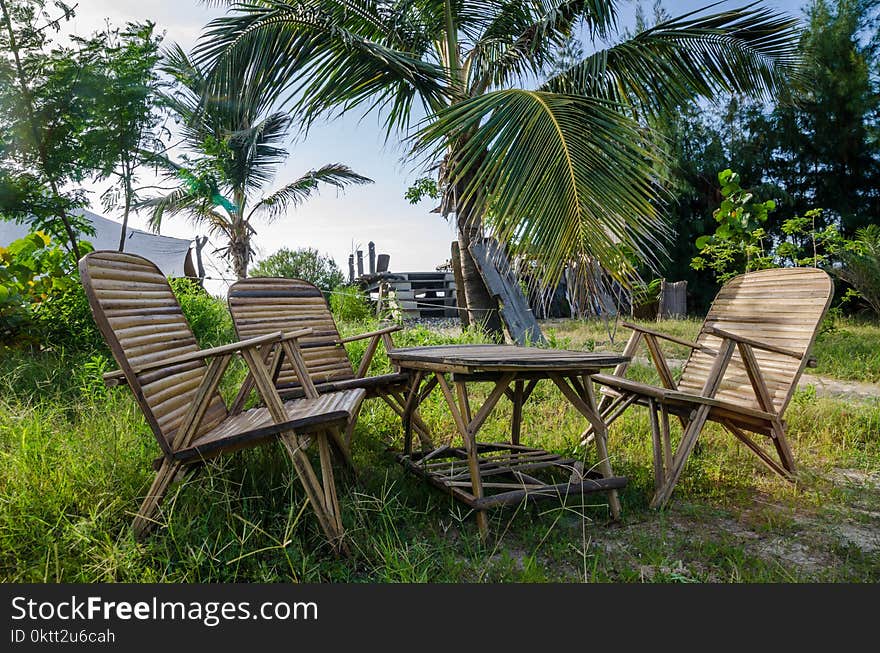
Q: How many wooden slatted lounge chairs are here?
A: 3